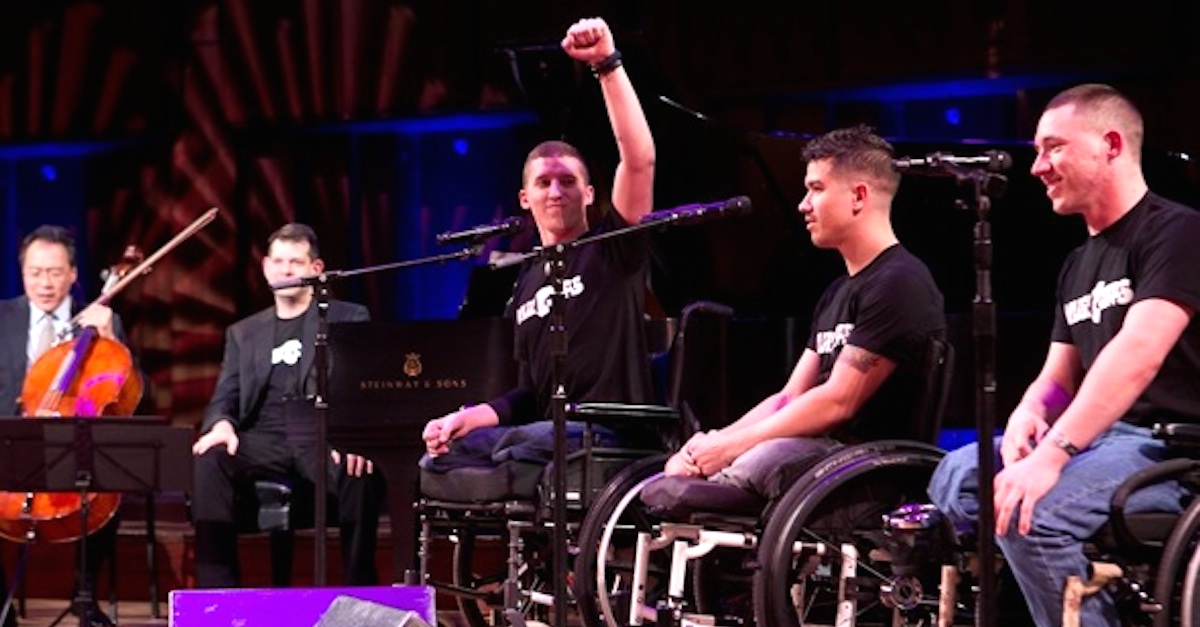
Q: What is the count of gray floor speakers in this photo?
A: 1